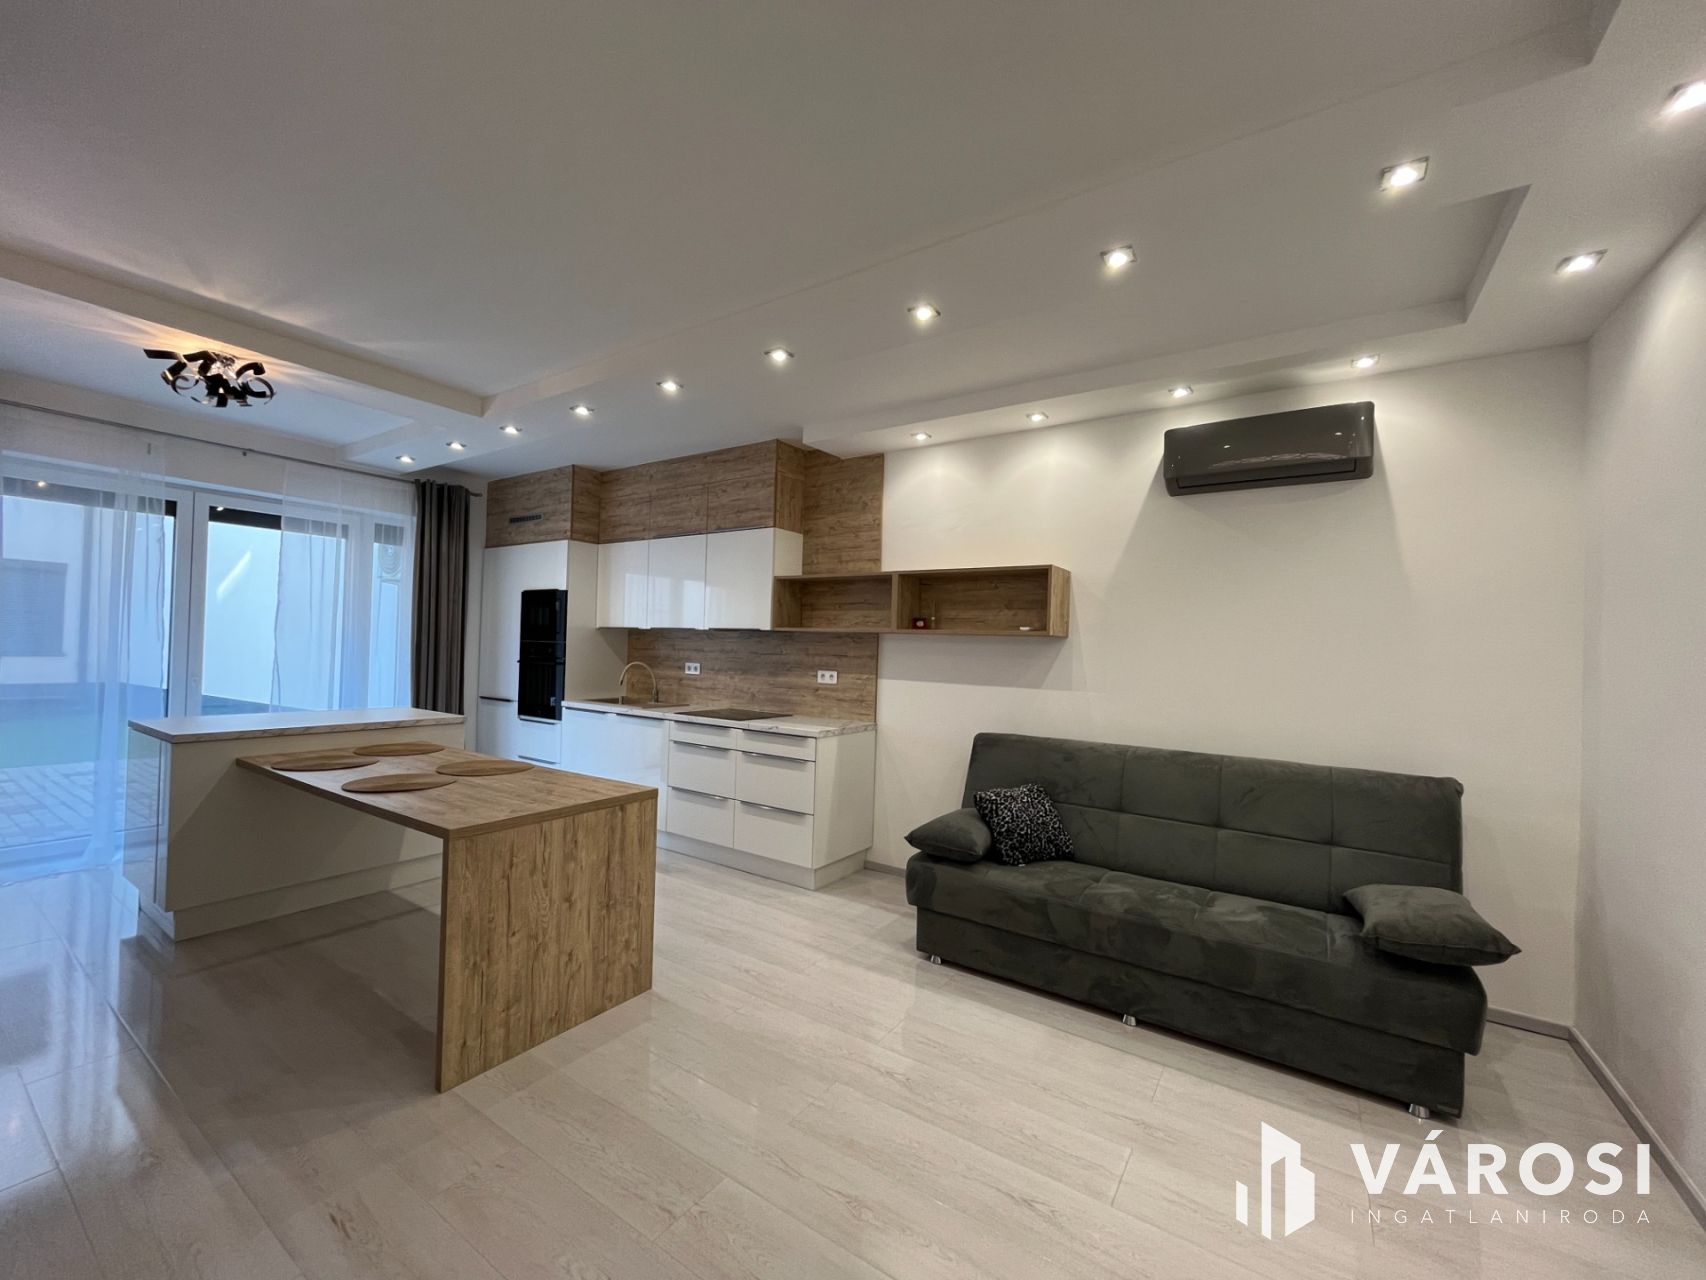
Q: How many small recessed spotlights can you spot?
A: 15